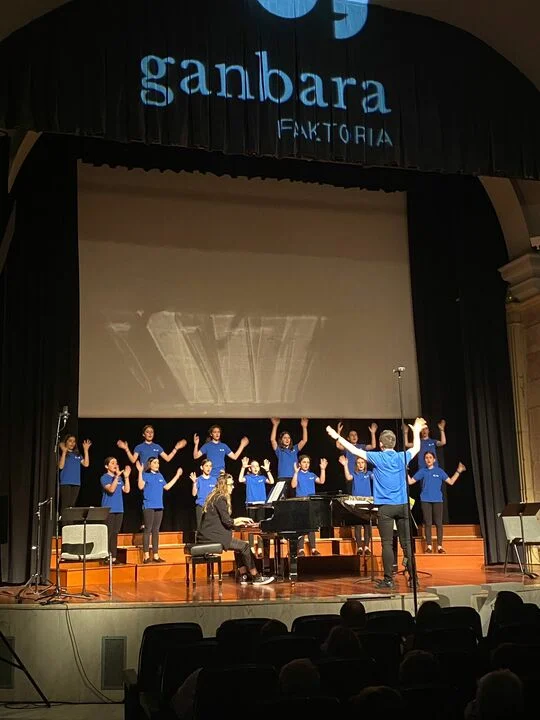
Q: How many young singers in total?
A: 13